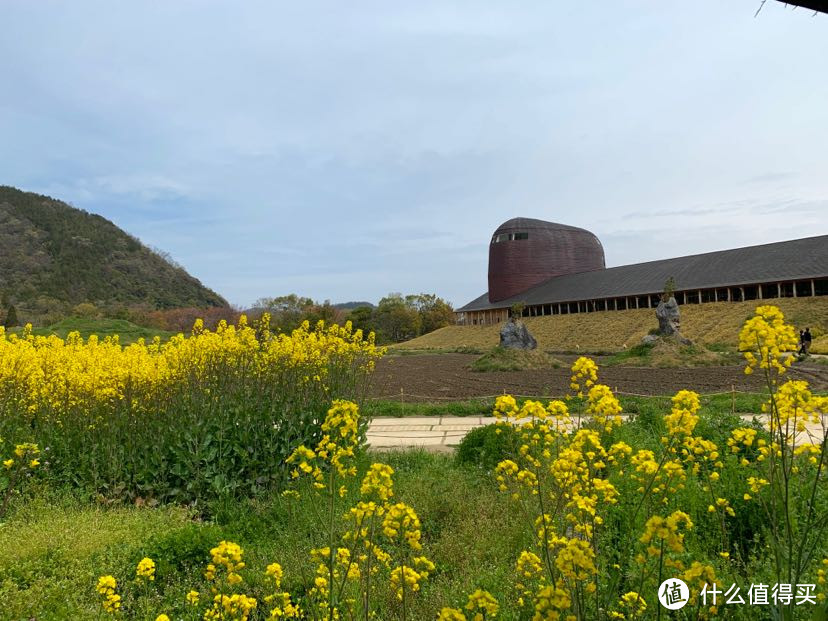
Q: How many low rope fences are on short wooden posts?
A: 1